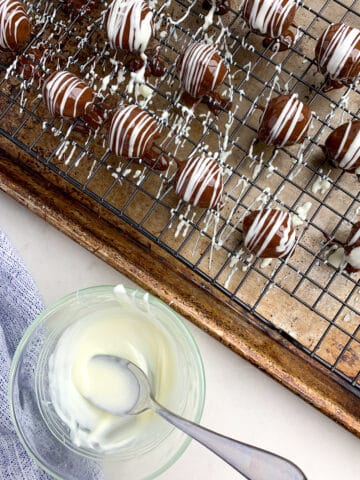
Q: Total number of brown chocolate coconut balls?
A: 12